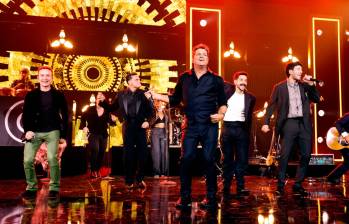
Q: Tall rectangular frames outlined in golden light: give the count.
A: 2